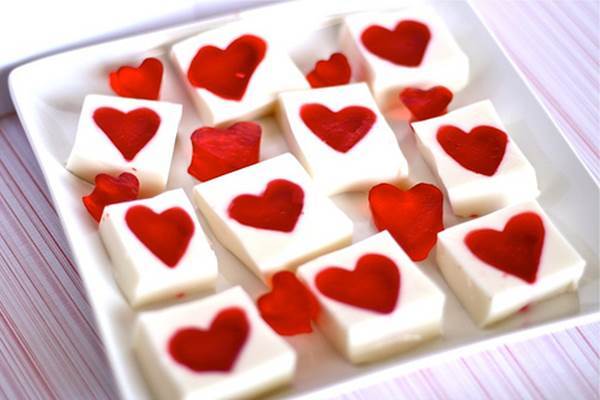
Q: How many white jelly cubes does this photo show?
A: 10